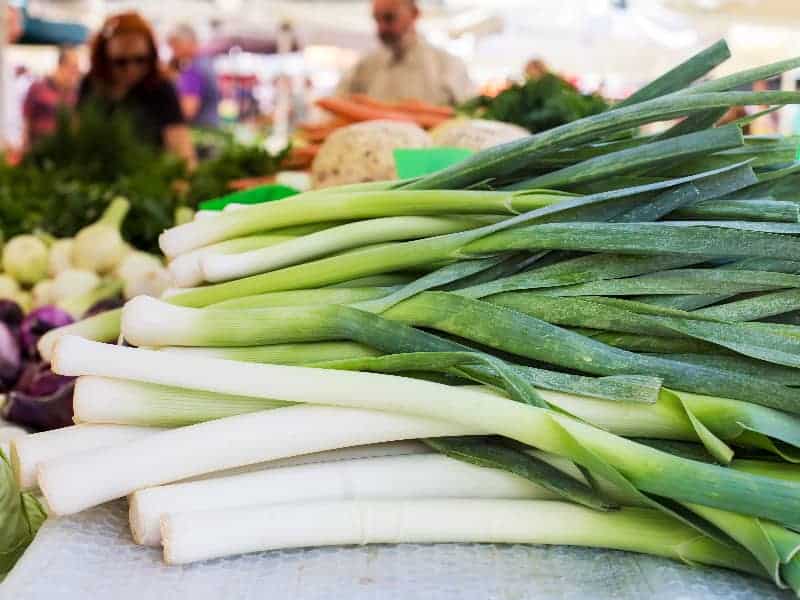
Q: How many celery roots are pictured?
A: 2